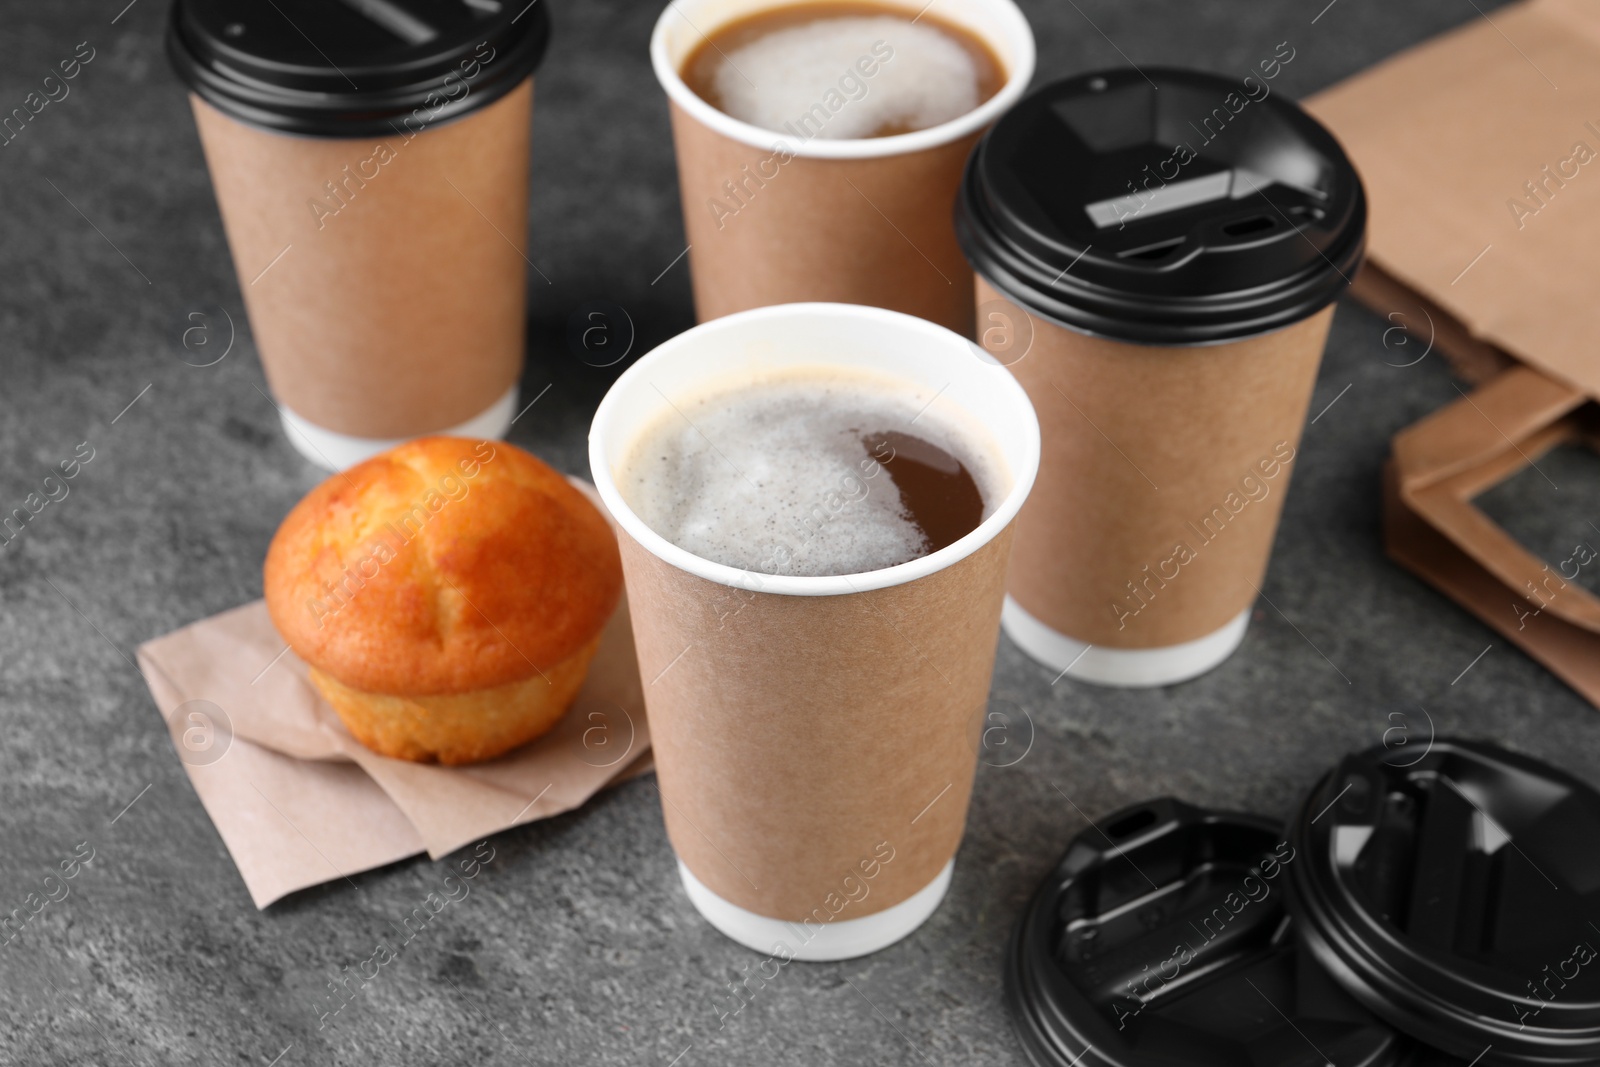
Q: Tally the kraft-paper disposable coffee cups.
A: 4